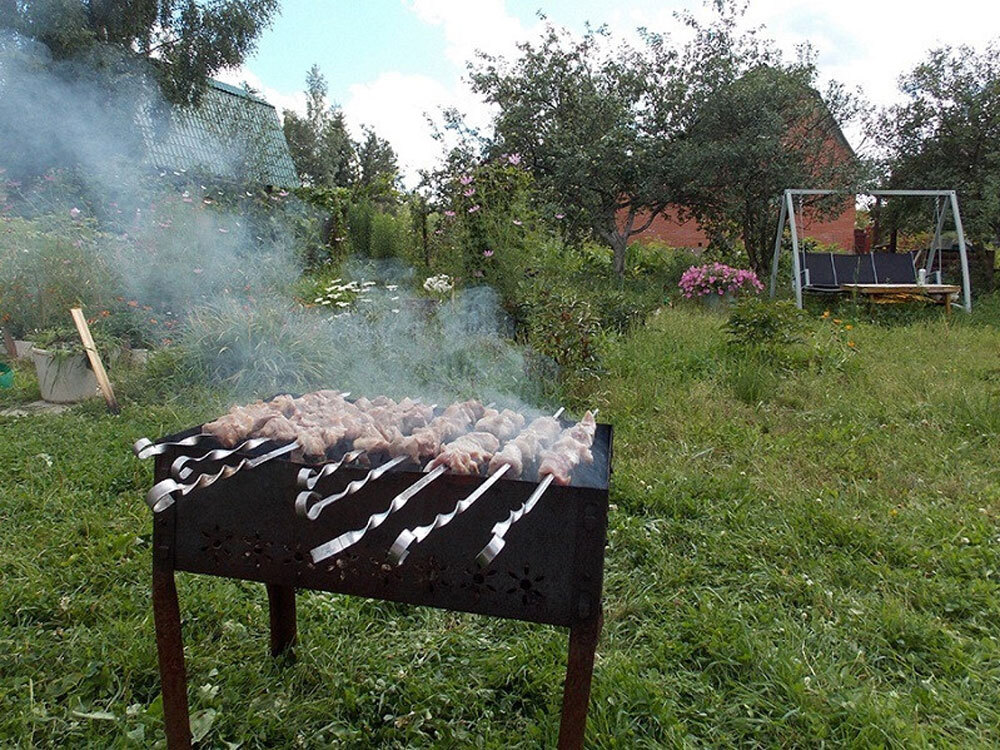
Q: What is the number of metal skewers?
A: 8